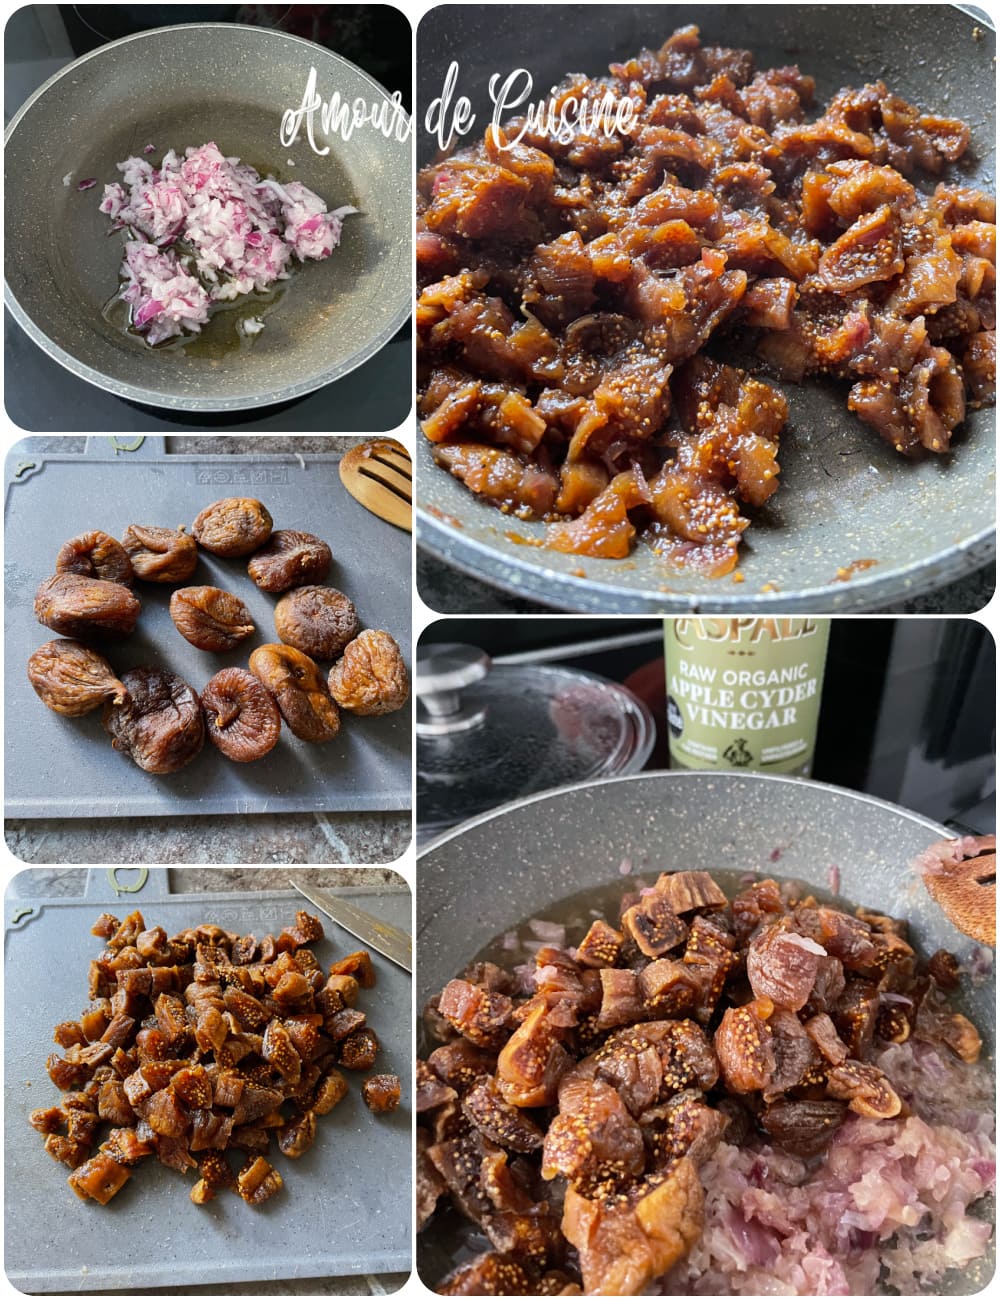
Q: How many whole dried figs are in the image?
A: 12